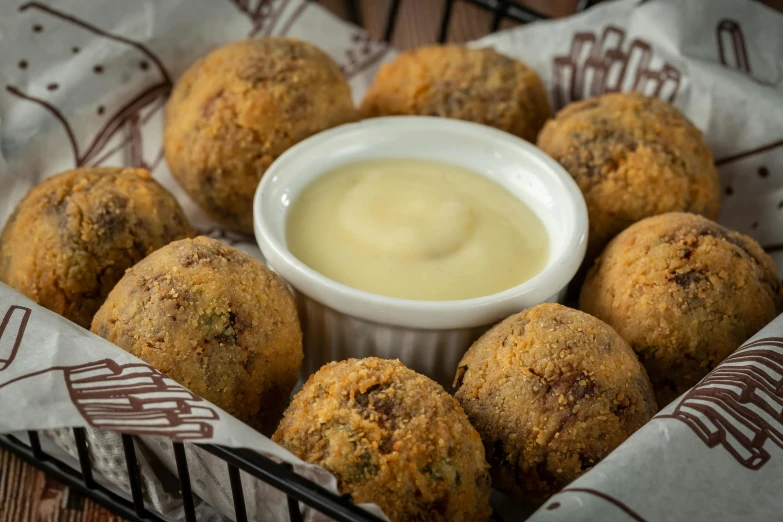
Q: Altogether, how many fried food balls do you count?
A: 8